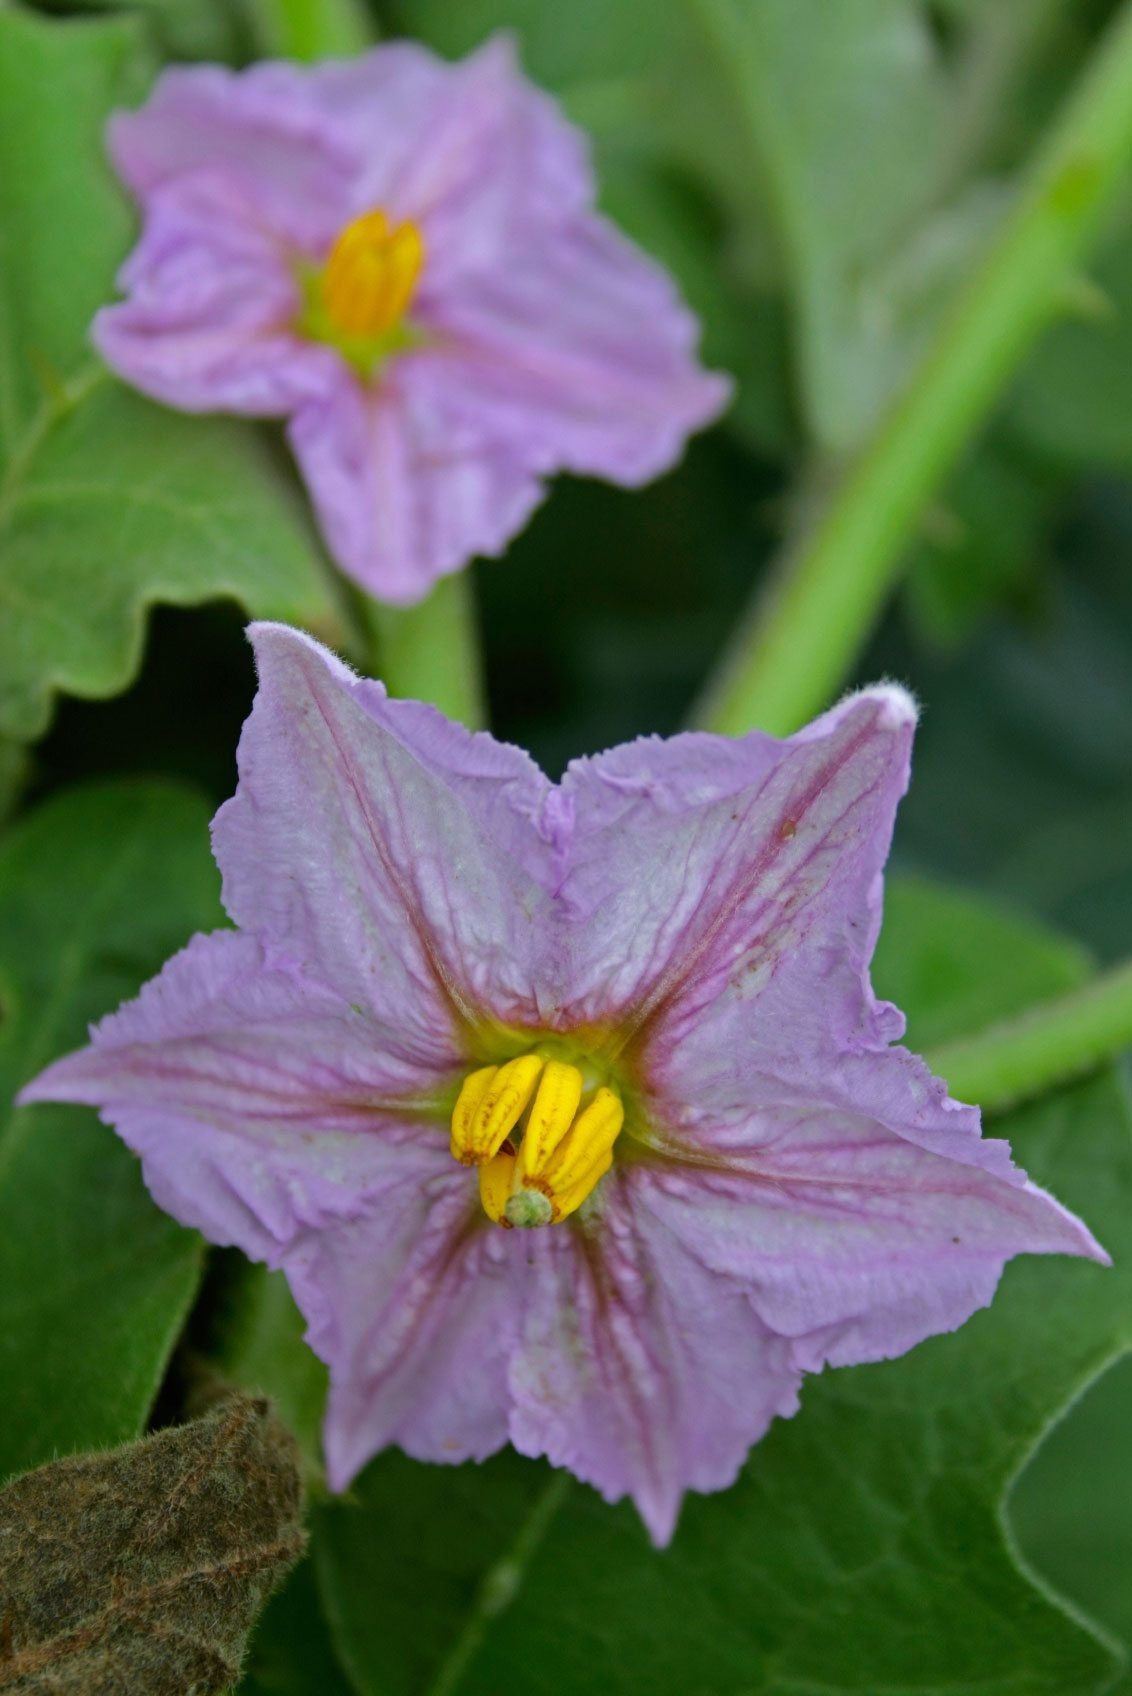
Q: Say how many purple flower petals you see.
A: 11